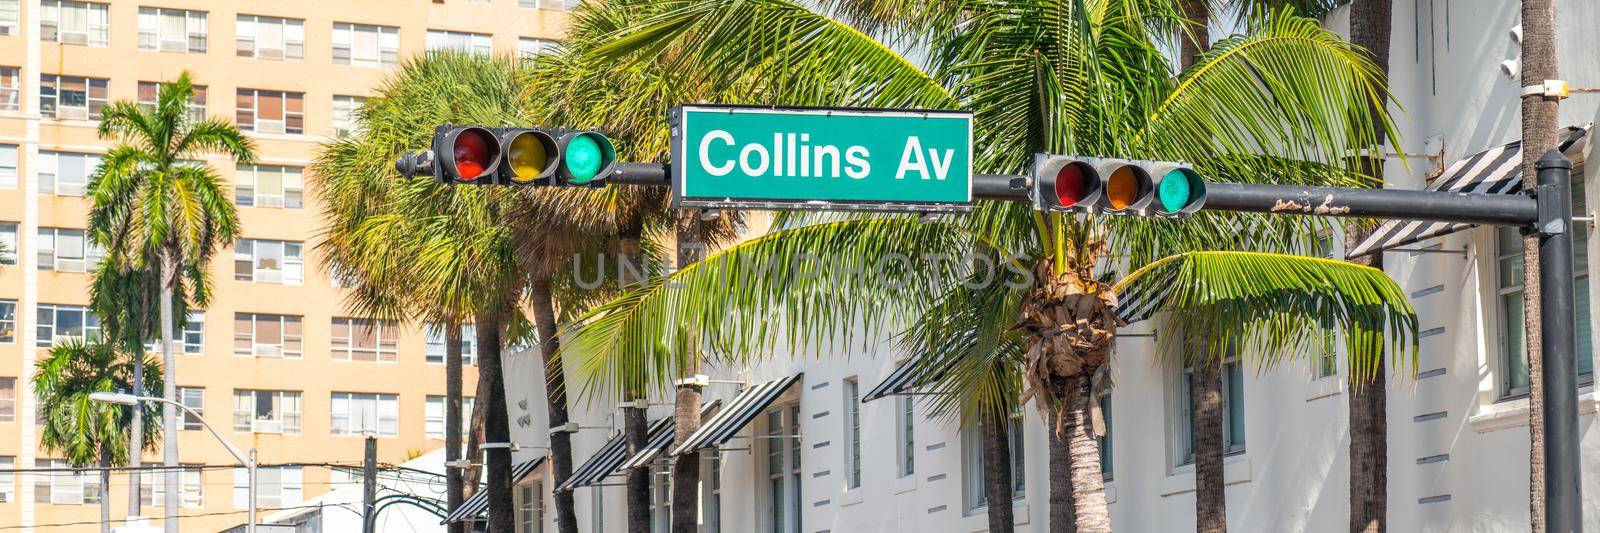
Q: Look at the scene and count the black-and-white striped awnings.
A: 7